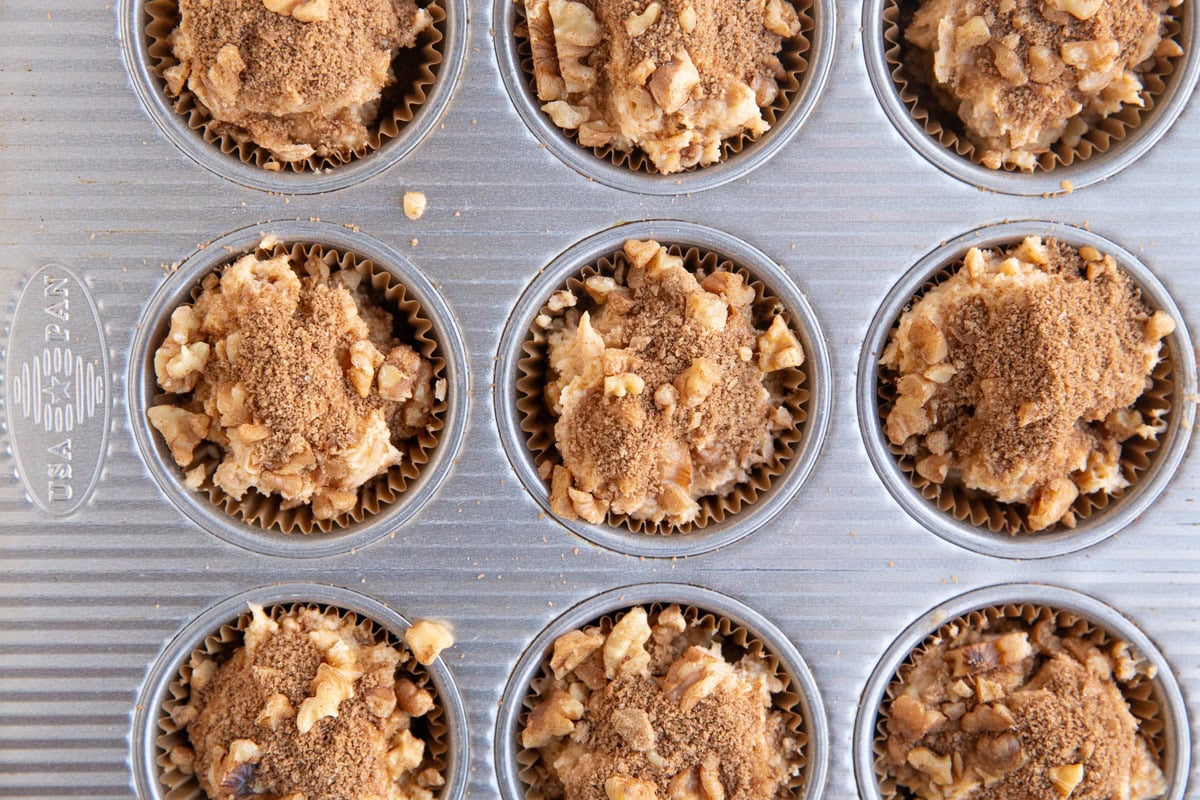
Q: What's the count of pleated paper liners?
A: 9